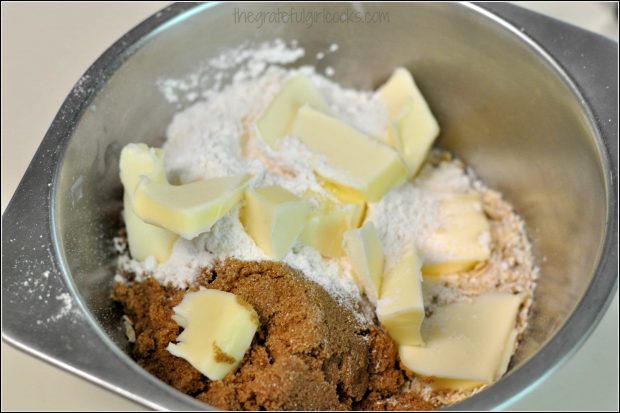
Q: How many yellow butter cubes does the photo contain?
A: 12